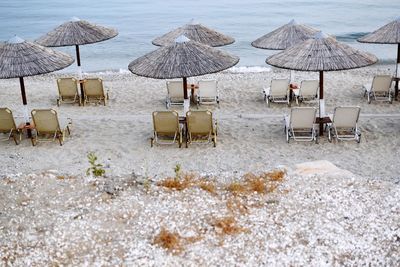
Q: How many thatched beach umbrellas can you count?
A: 7